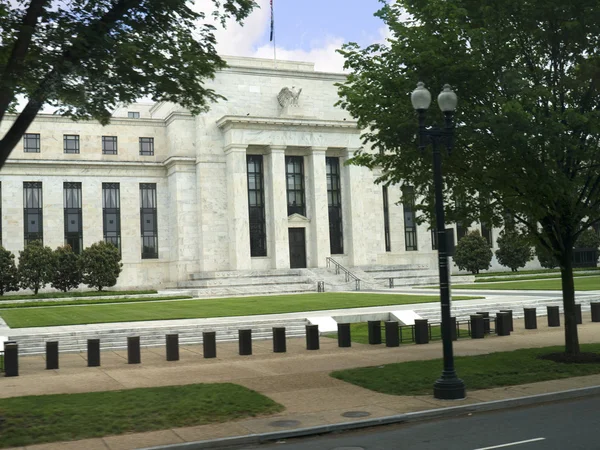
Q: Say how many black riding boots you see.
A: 0